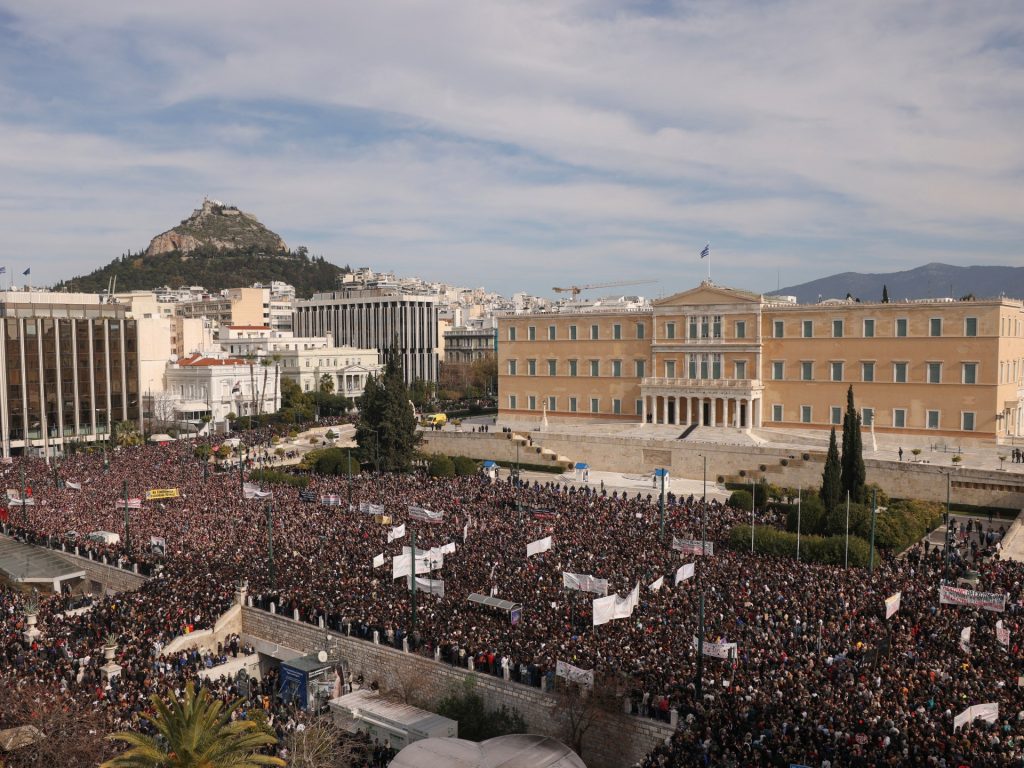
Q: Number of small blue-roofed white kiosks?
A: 3